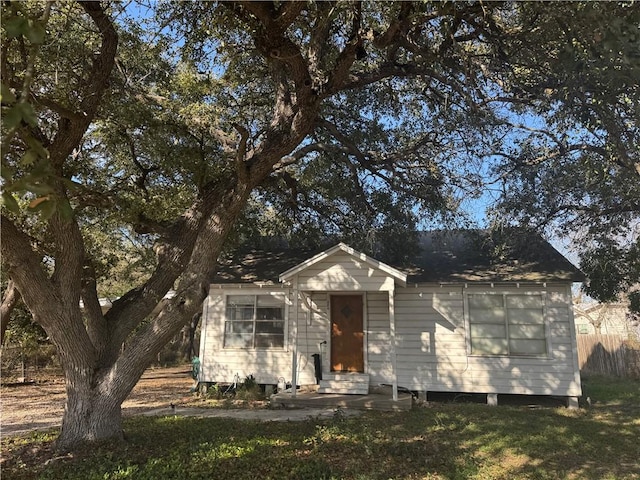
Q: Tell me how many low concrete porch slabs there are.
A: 1